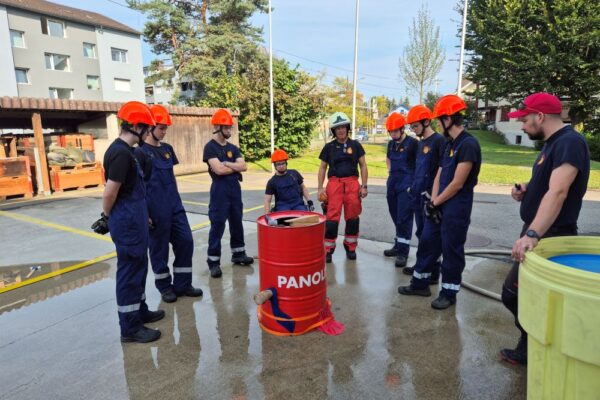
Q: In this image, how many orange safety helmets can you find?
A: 7